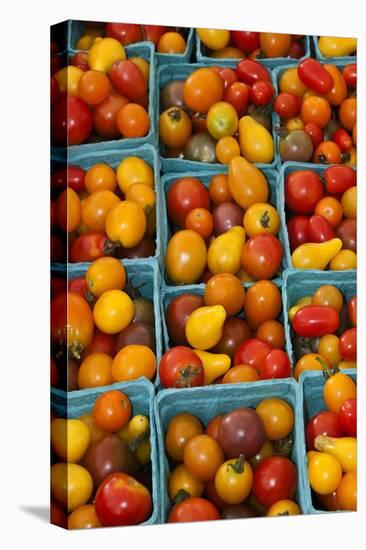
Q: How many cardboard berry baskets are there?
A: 15